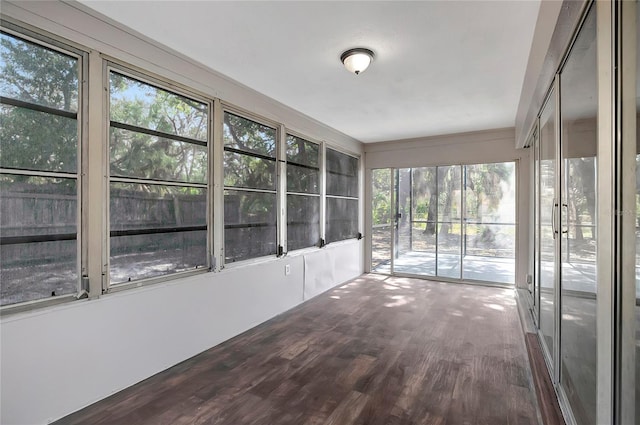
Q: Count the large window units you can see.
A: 5